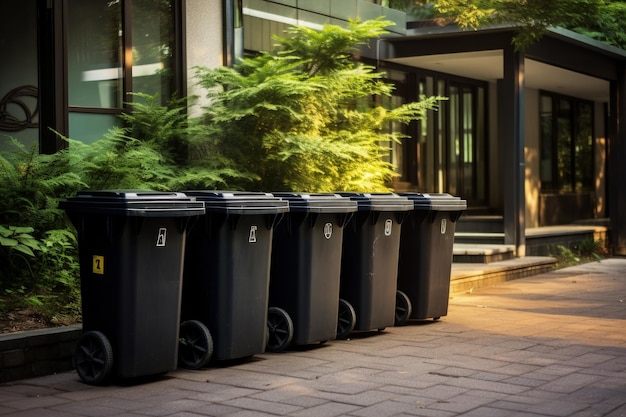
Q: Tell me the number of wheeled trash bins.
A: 5